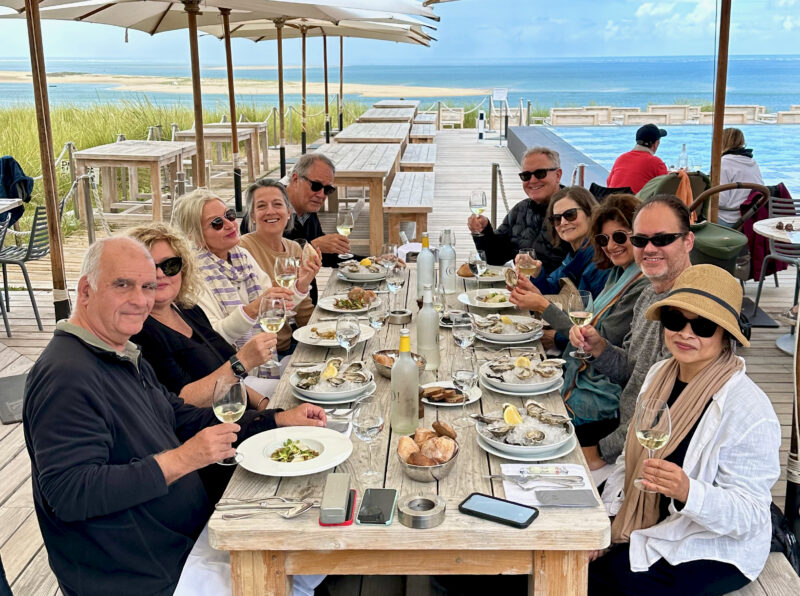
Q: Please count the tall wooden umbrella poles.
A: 8